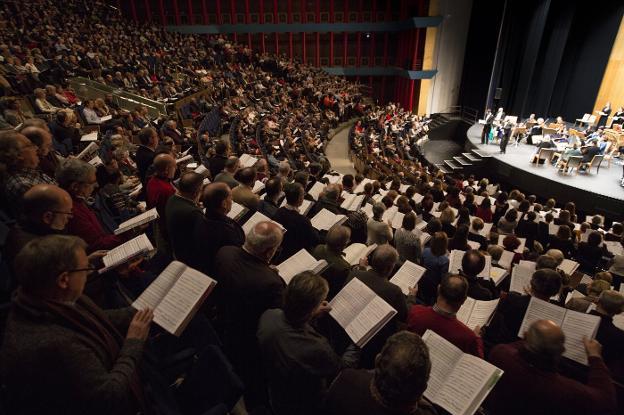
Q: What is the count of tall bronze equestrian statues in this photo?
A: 0